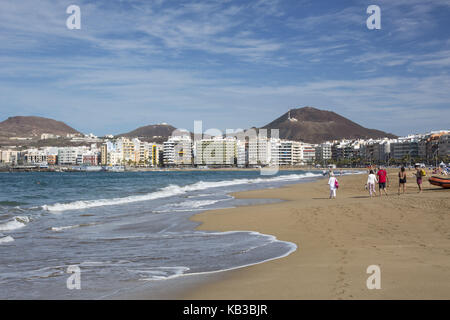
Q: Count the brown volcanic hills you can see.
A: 3